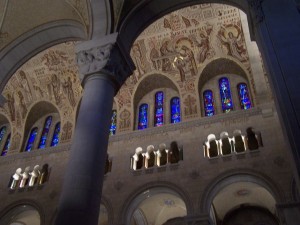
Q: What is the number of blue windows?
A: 12